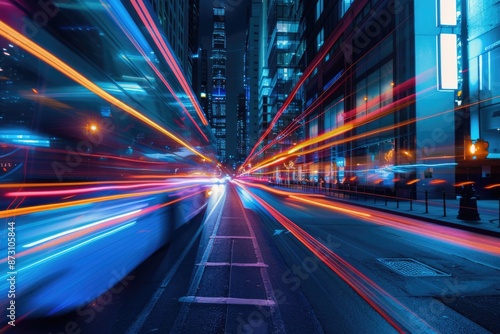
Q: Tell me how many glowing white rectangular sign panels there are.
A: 2